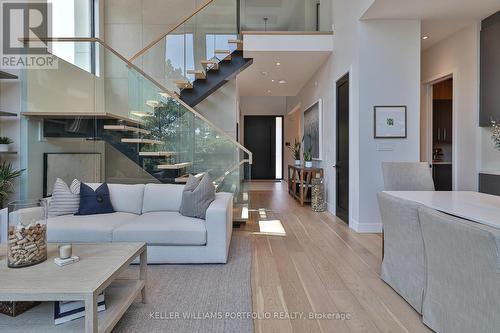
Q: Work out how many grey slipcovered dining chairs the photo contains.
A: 3